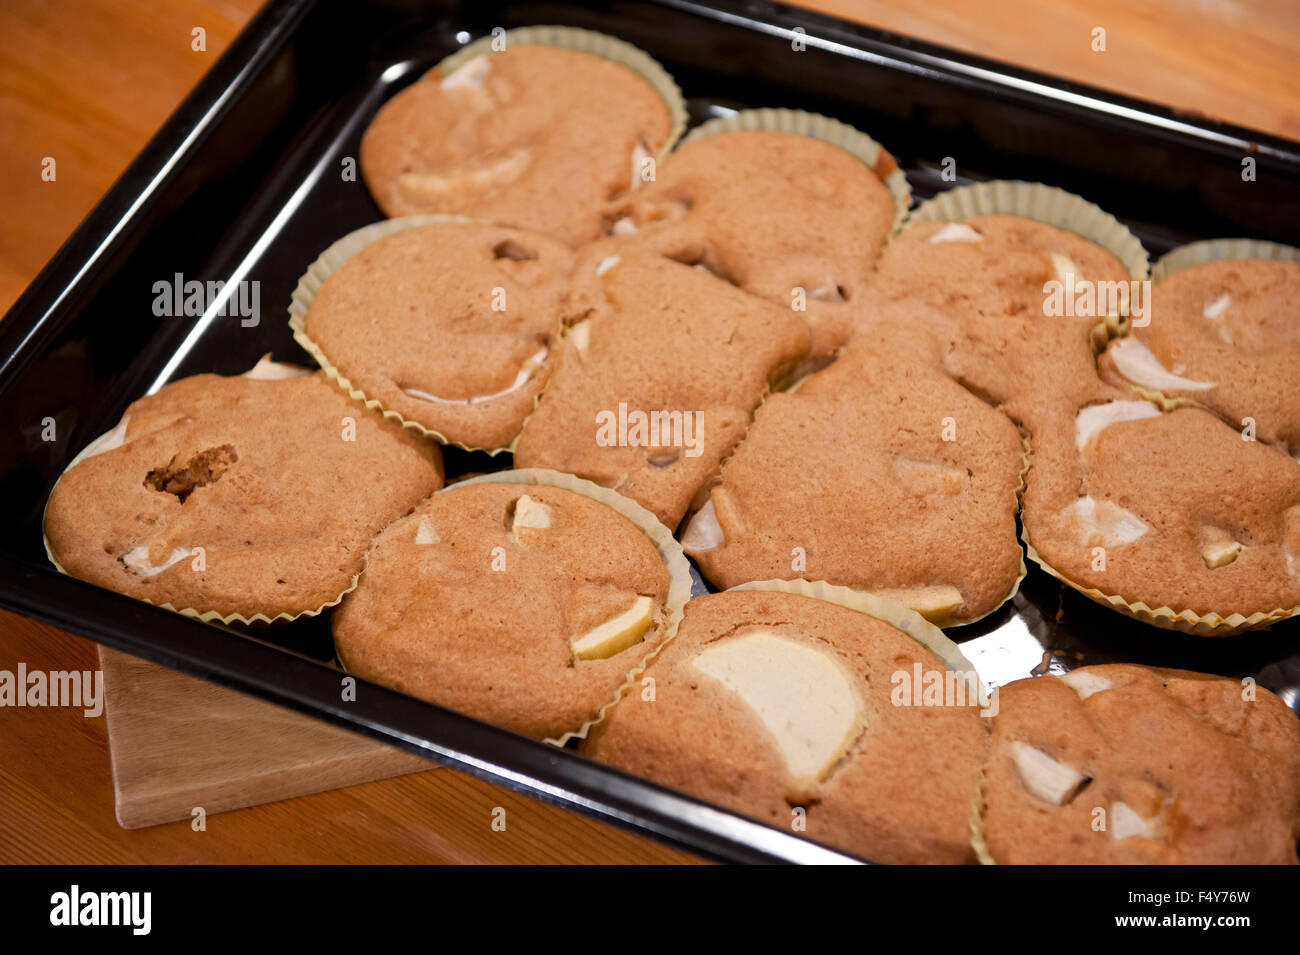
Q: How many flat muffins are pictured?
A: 12